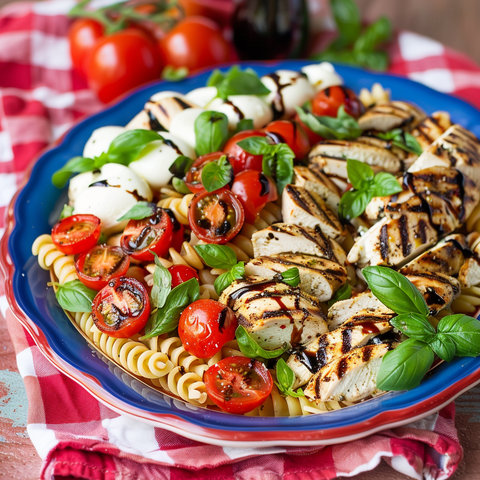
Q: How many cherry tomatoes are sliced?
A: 7